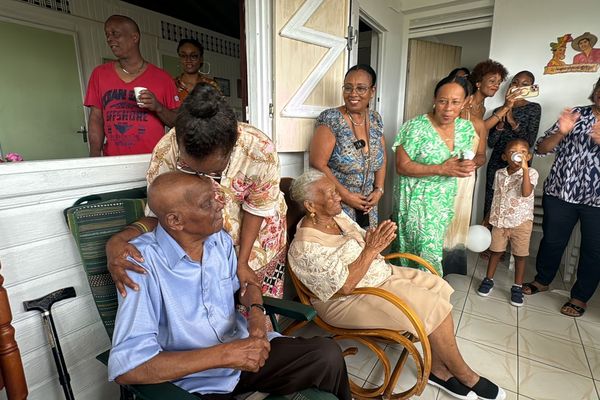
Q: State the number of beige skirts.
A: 1